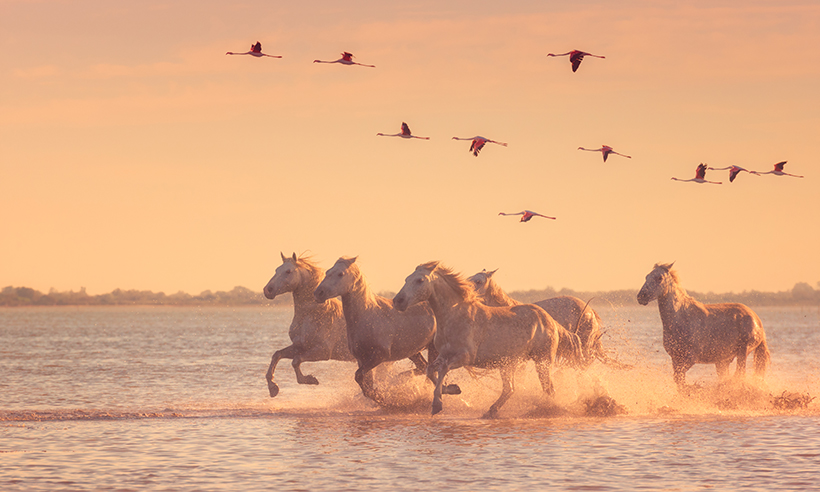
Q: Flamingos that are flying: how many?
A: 10